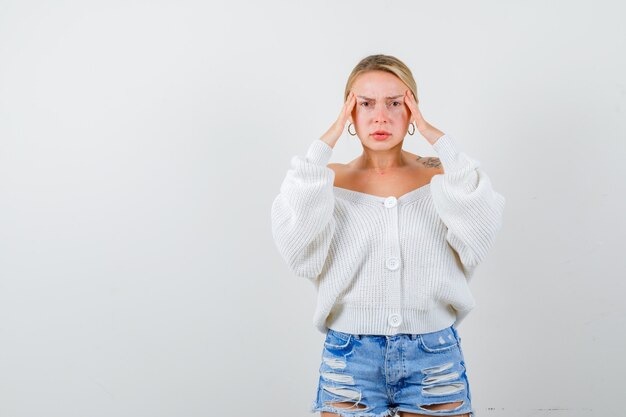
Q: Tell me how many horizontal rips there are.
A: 8